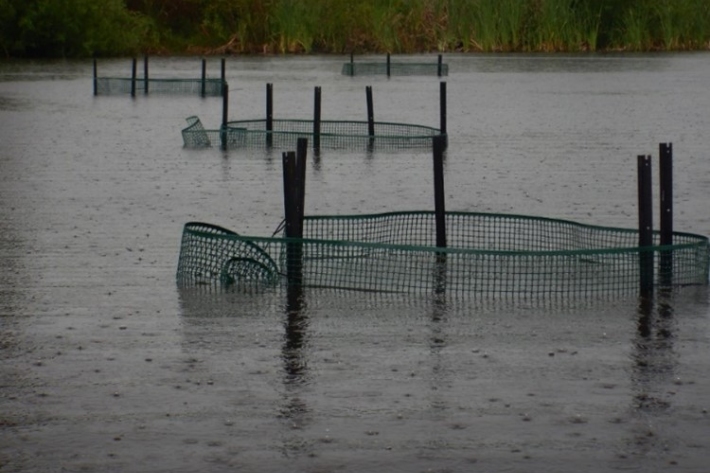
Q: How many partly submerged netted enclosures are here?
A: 4